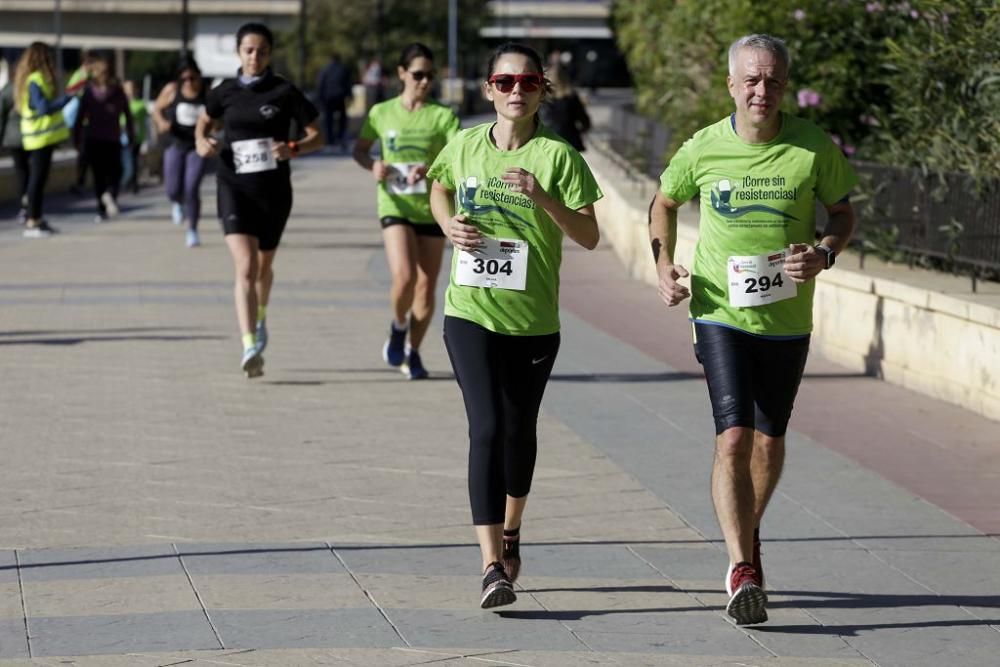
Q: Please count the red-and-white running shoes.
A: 2